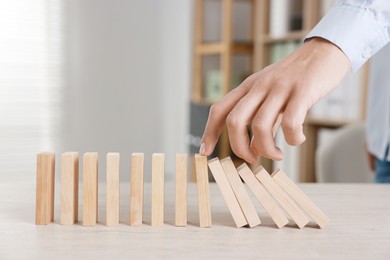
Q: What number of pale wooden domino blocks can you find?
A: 13